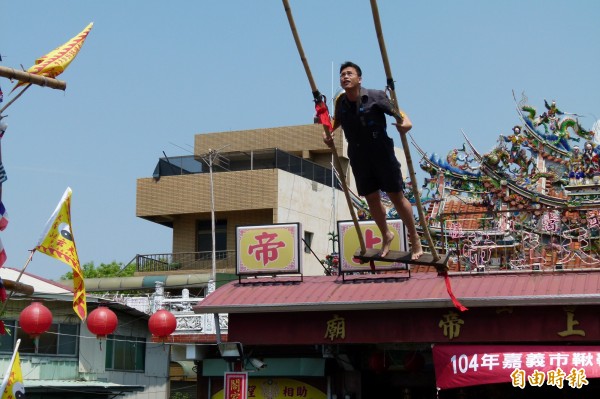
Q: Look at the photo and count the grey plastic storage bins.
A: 0